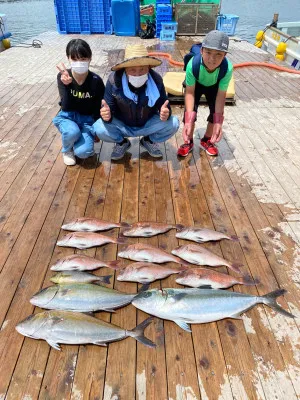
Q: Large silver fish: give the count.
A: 3